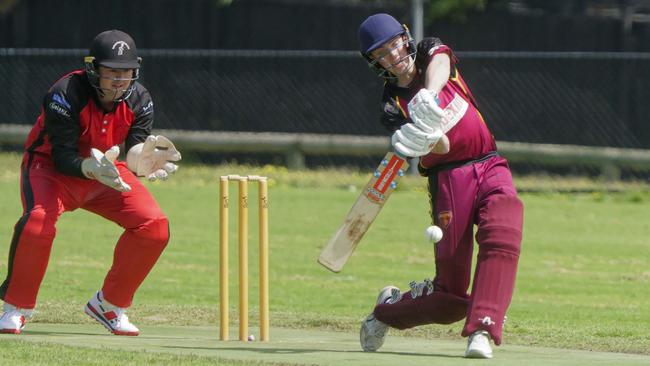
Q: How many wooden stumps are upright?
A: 3